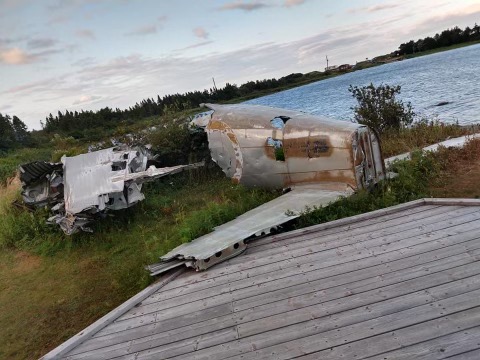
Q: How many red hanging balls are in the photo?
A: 0